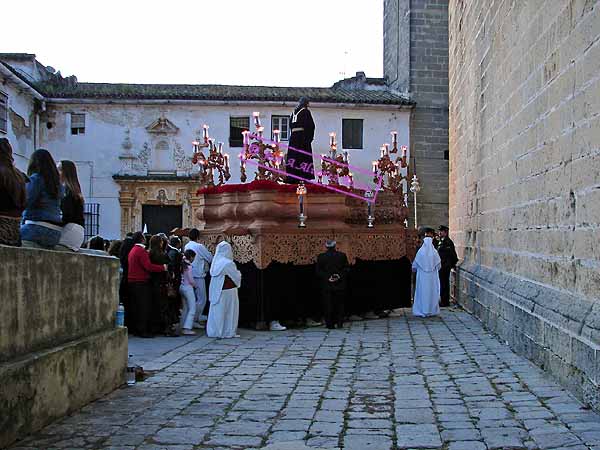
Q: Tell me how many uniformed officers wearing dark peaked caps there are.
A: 2